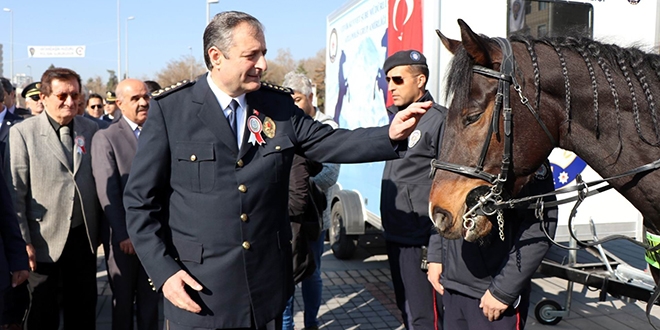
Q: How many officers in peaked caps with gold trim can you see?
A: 2